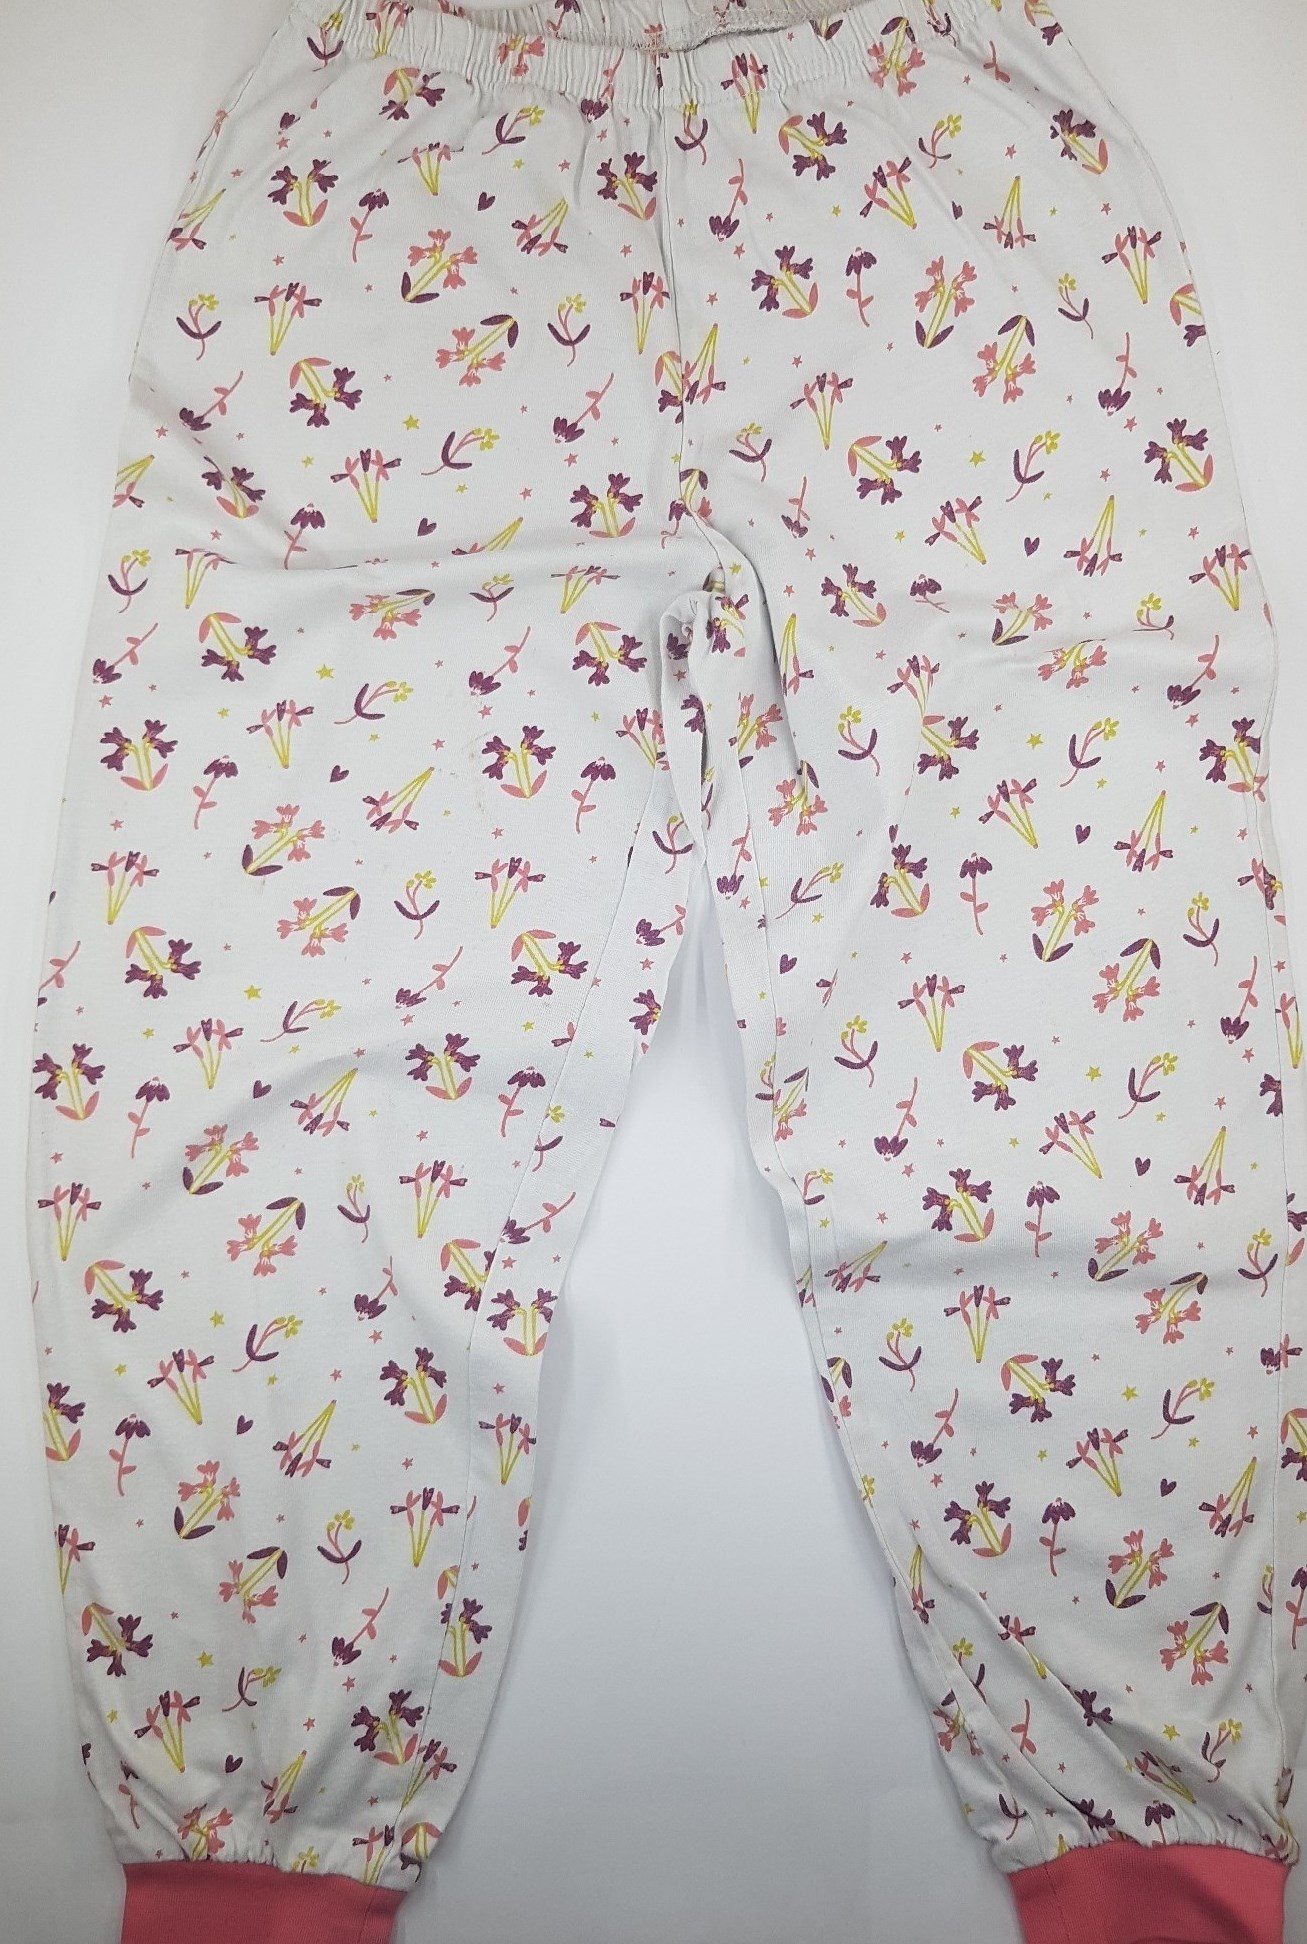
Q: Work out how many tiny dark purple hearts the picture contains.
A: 12